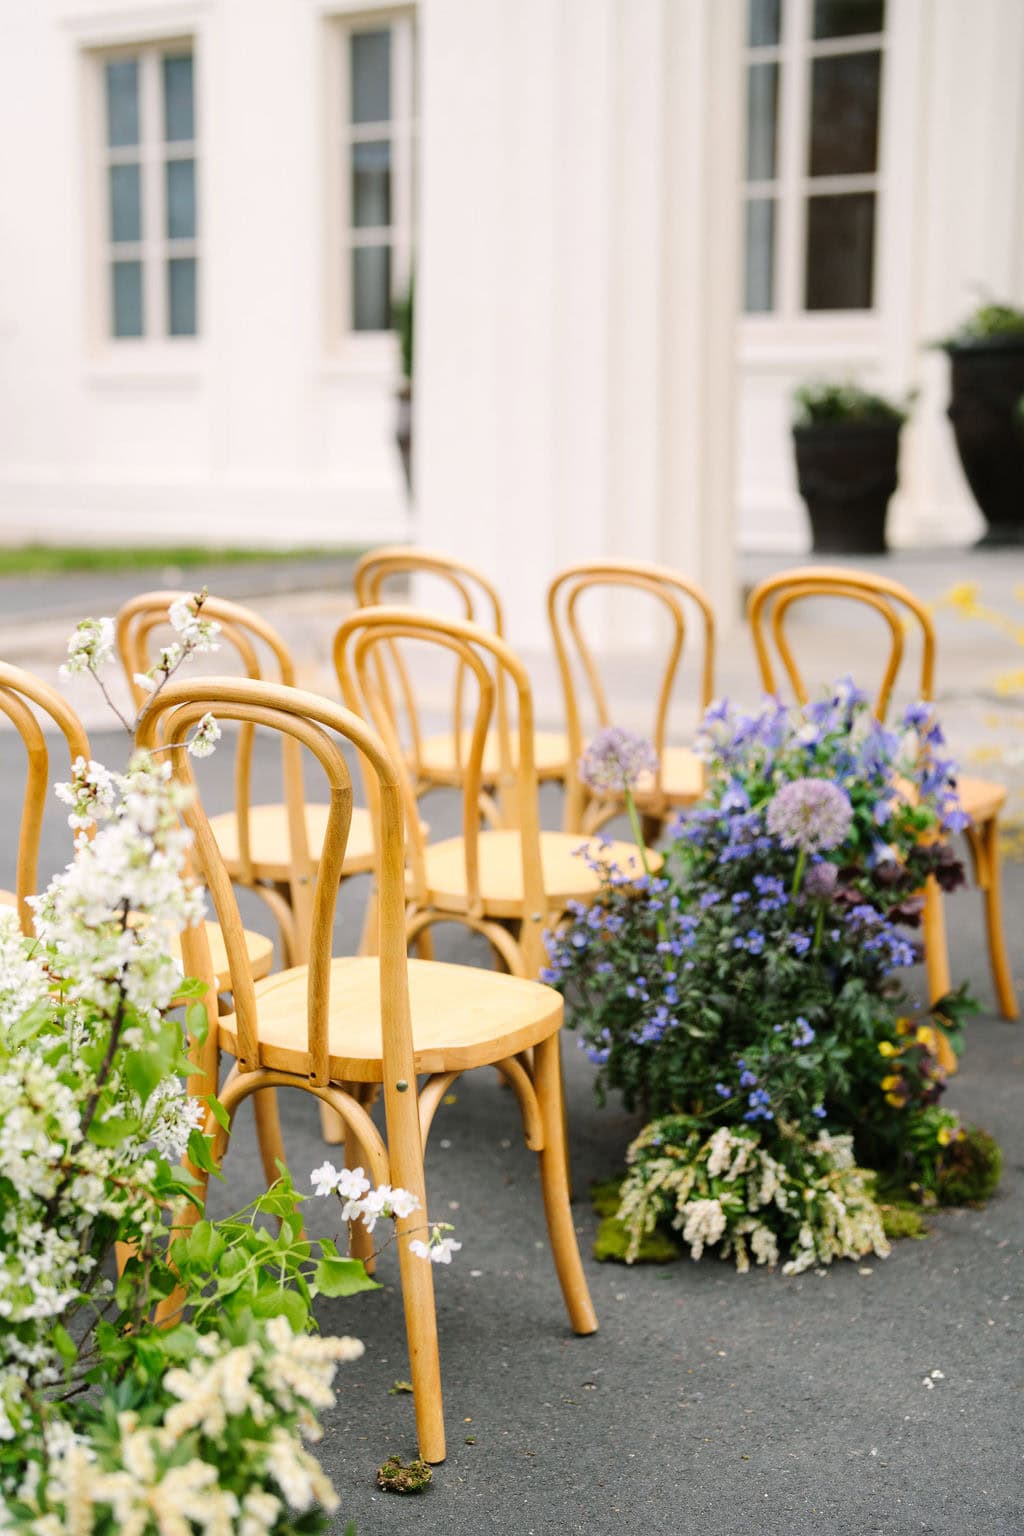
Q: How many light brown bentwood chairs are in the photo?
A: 7